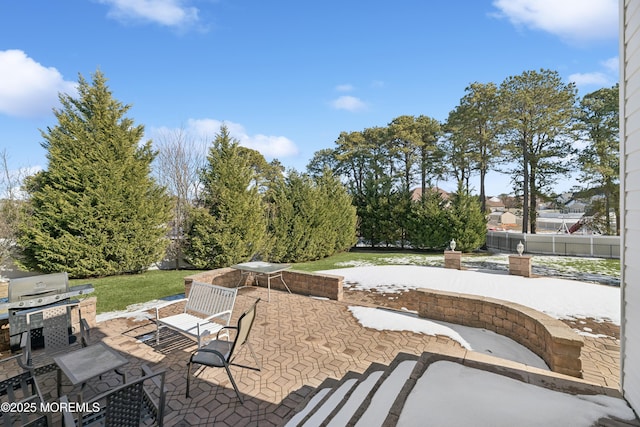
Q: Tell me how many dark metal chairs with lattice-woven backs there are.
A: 3